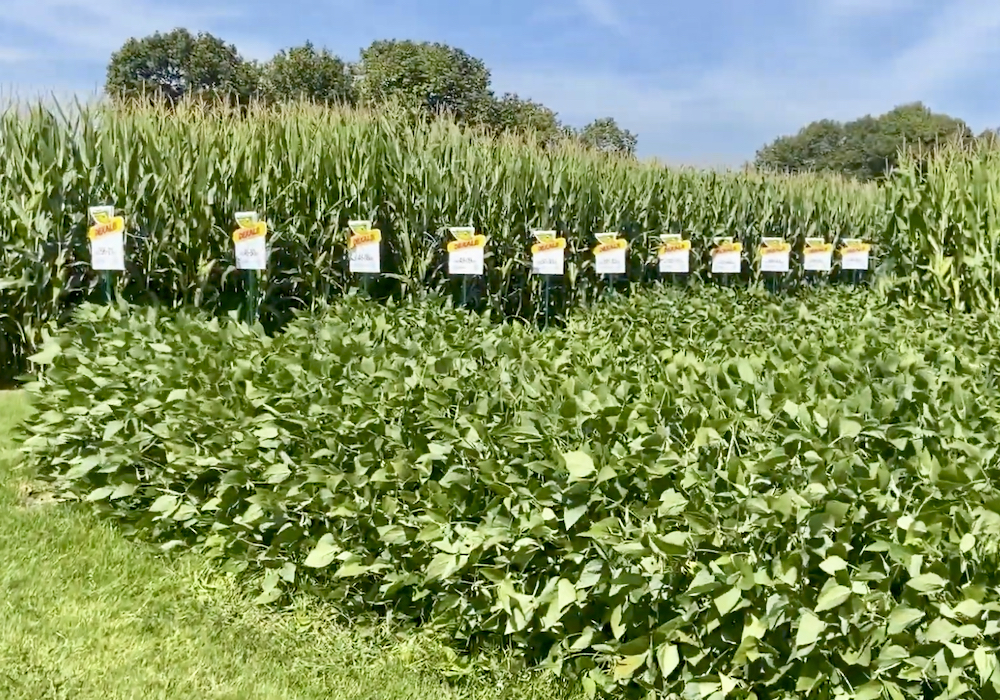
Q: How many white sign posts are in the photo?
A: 11